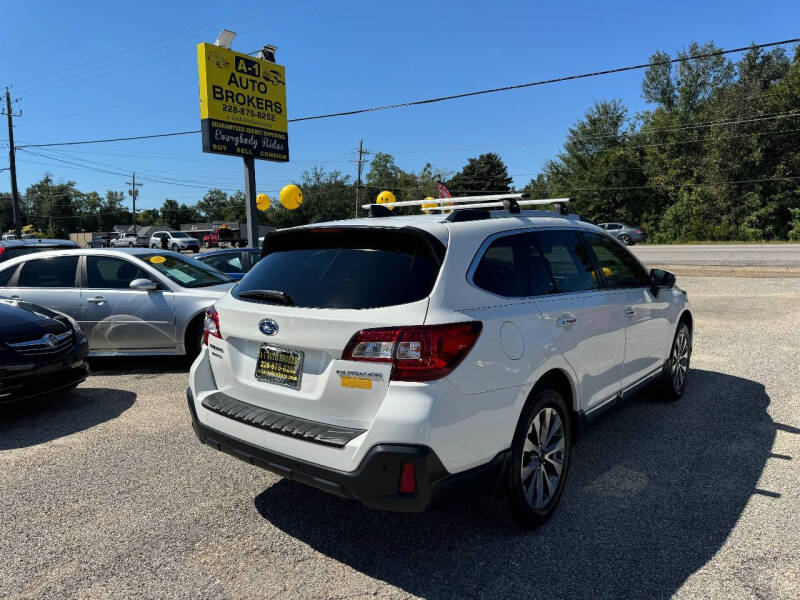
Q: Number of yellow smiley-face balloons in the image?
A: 4